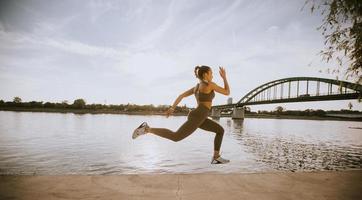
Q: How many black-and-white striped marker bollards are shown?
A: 0